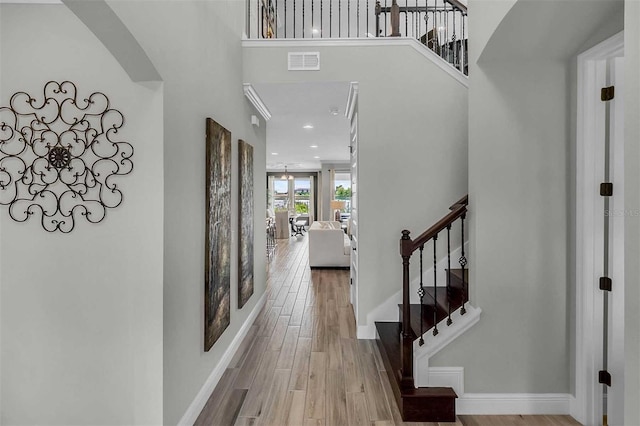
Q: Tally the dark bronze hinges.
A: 4